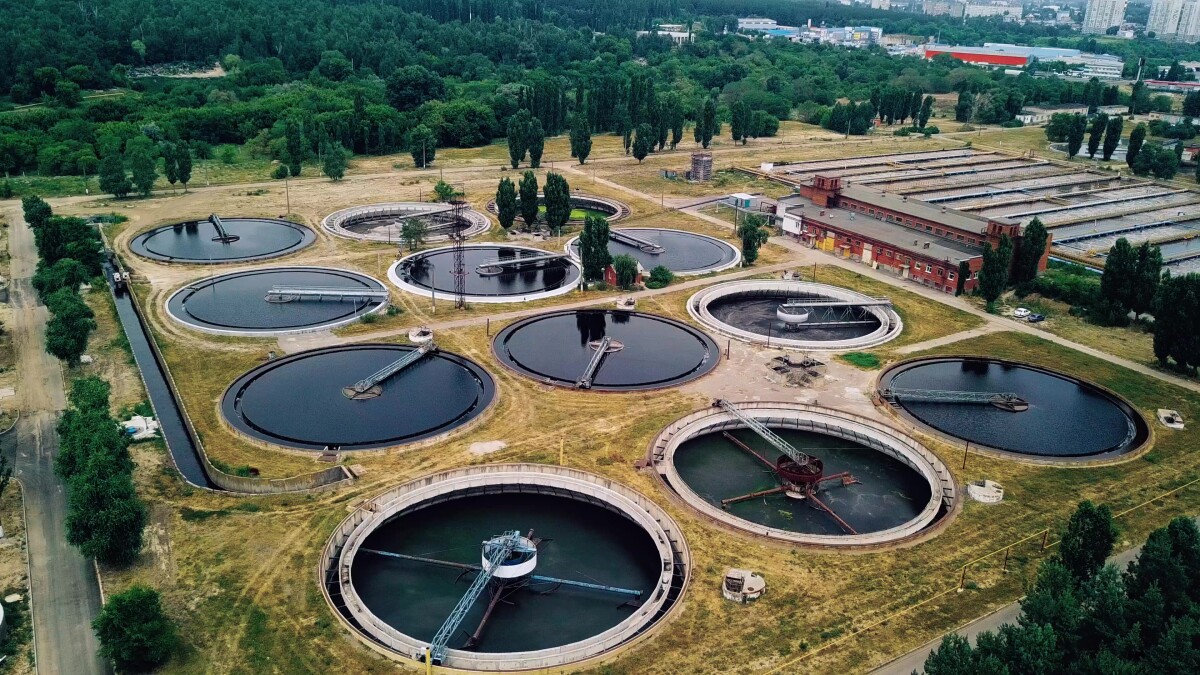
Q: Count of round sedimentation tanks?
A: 12